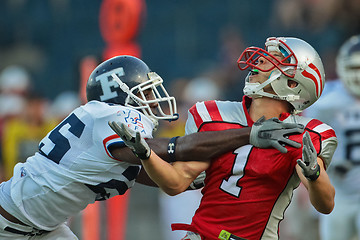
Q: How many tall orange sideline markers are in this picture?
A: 2